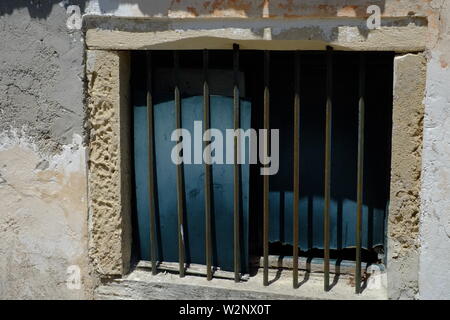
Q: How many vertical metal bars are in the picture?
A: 8